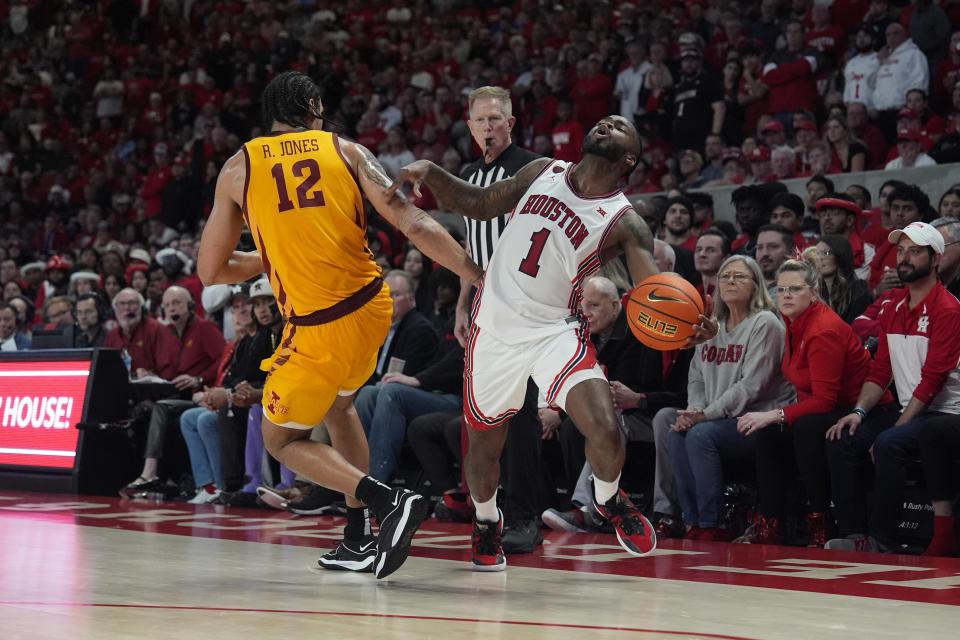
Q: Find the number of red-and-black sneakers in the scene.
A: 2